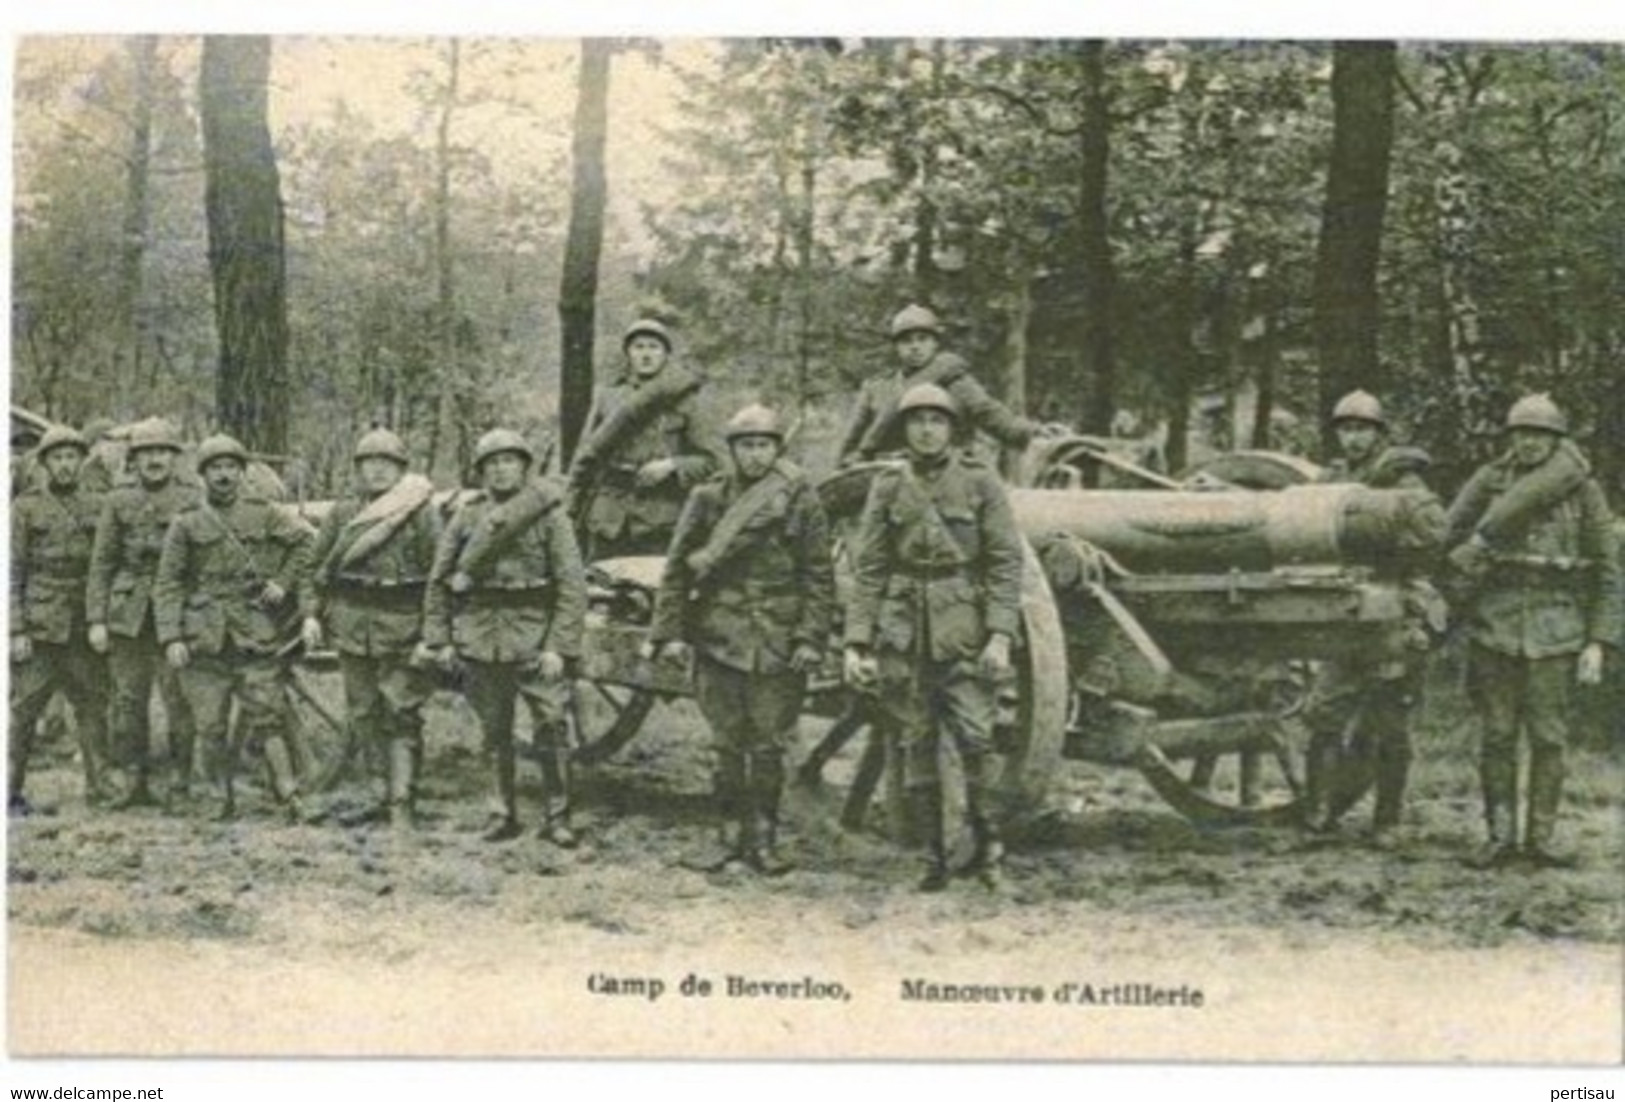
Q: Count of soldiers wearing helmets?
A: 11